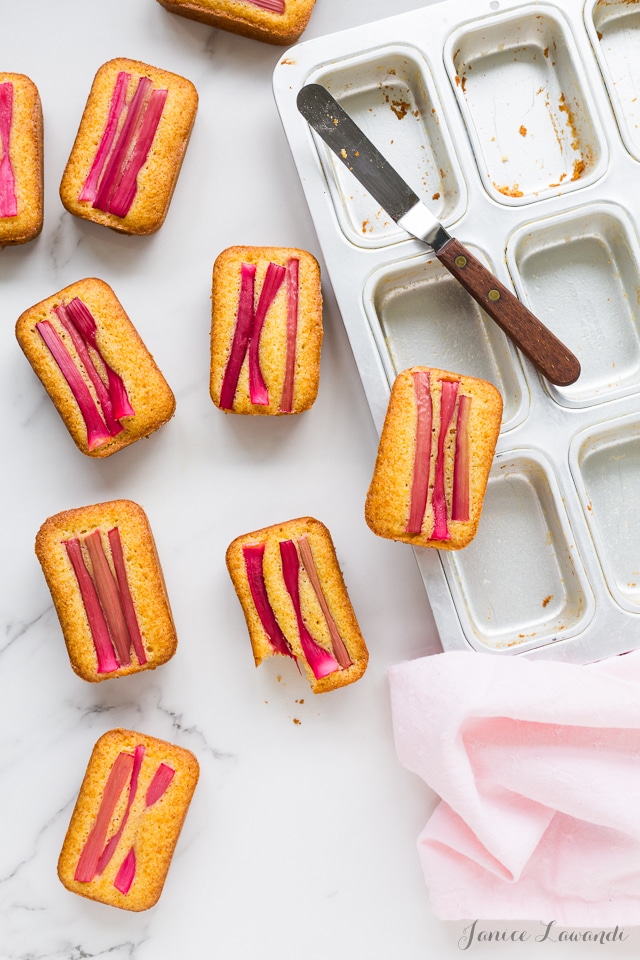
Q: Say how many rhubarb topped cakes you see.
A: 9